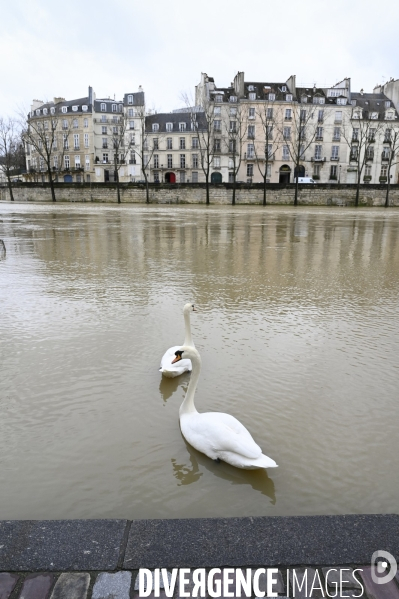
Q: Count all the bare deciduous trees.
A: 10